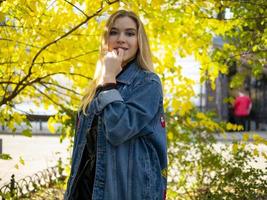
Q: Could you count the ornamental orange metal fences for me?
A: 0